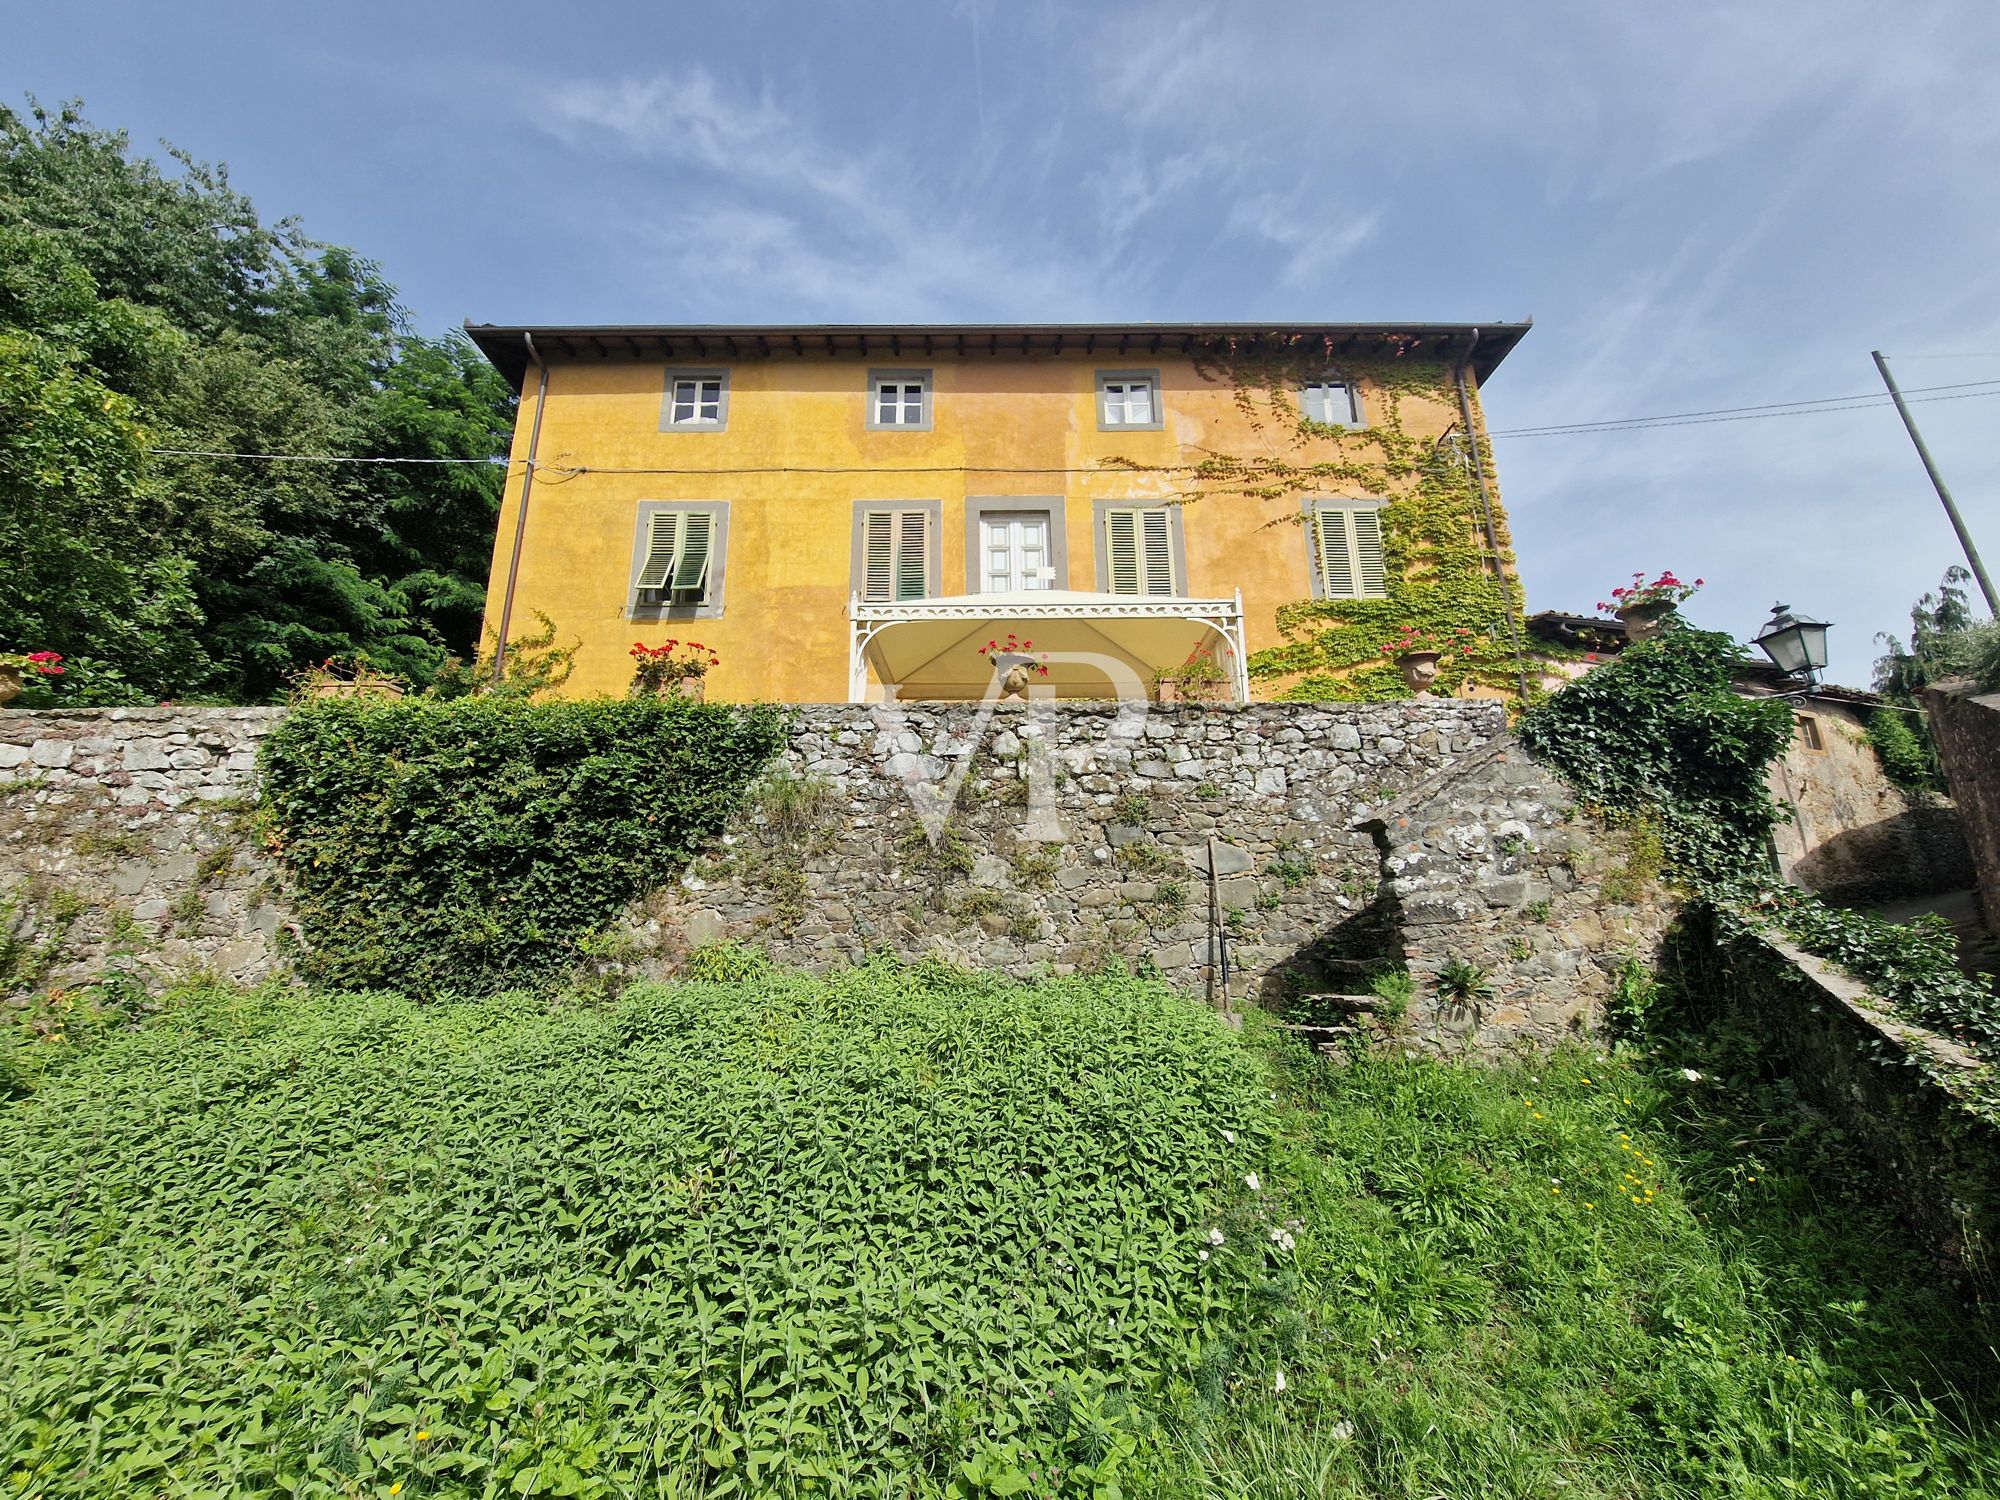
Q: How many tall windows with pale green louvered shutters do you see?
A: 4